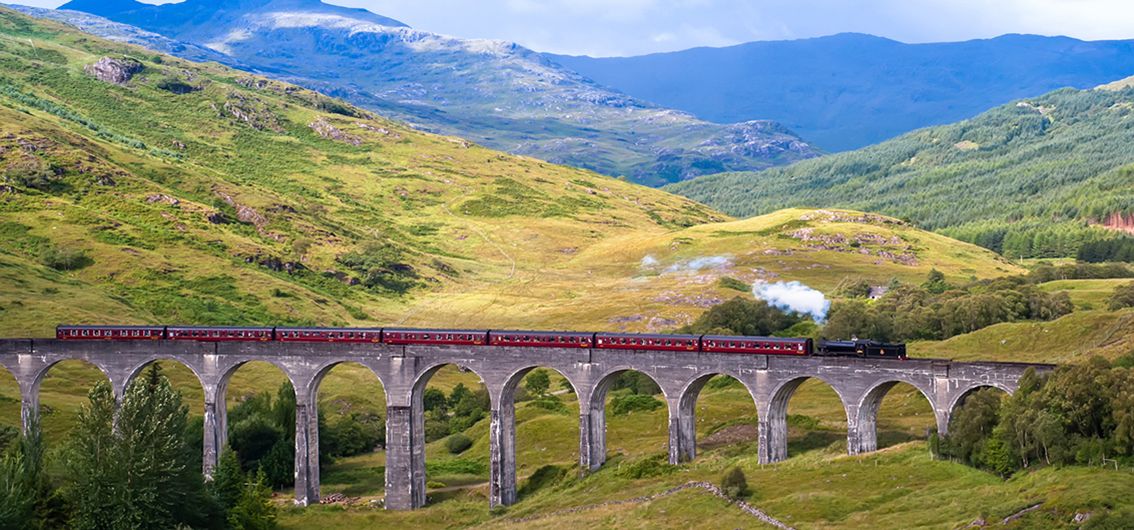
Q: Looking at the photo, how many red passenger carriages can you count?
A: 7